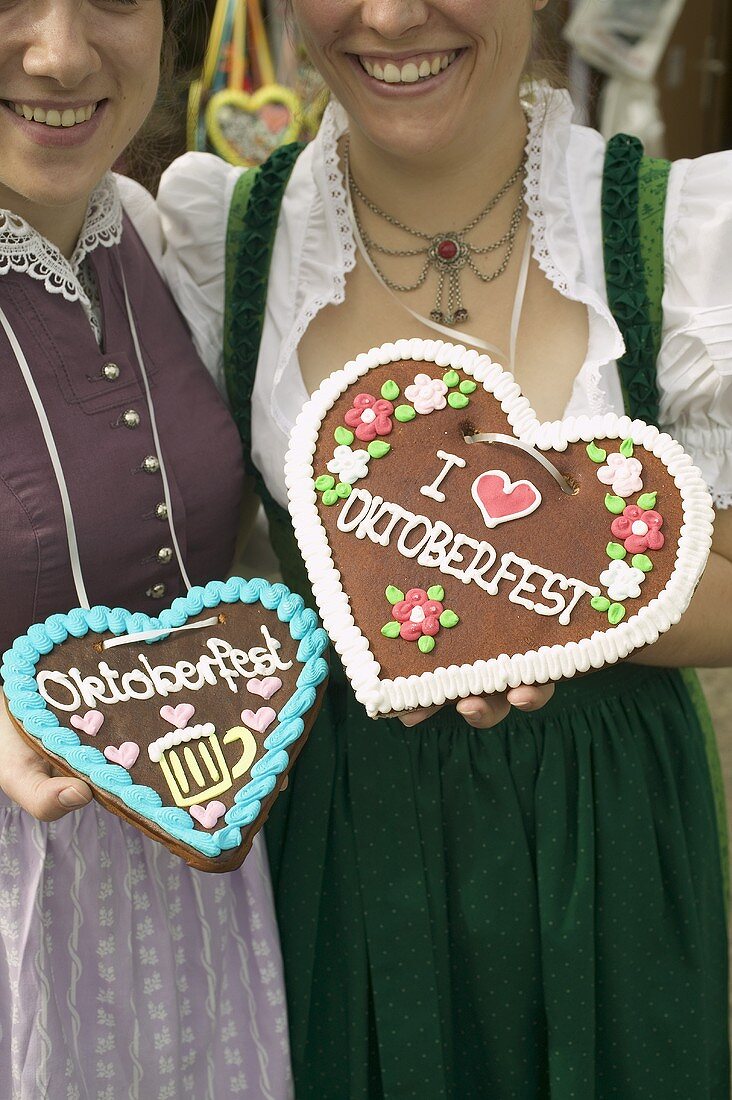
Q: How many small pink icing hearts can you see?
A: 6